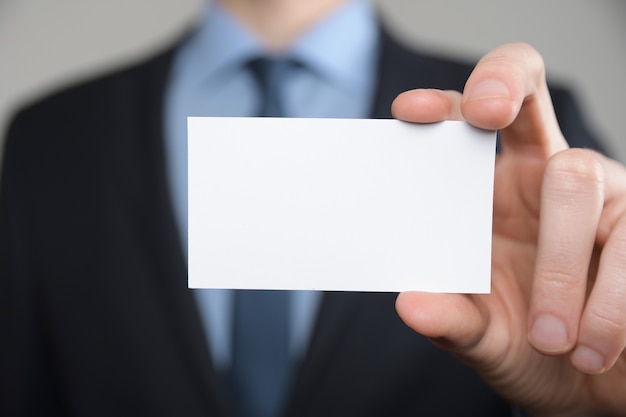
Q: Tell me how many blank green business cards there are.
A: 0